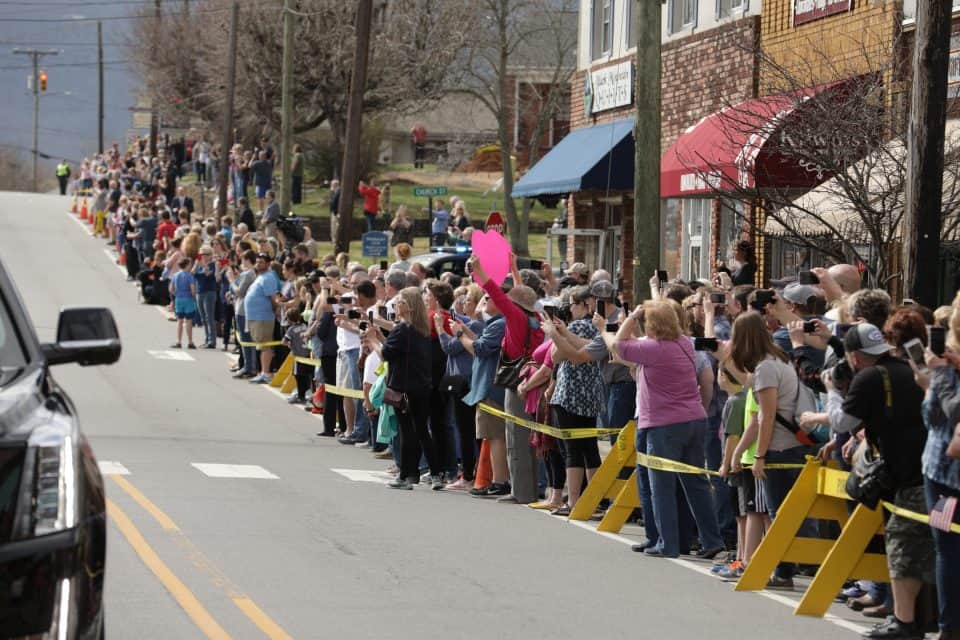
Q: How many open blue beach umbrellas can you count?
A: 0